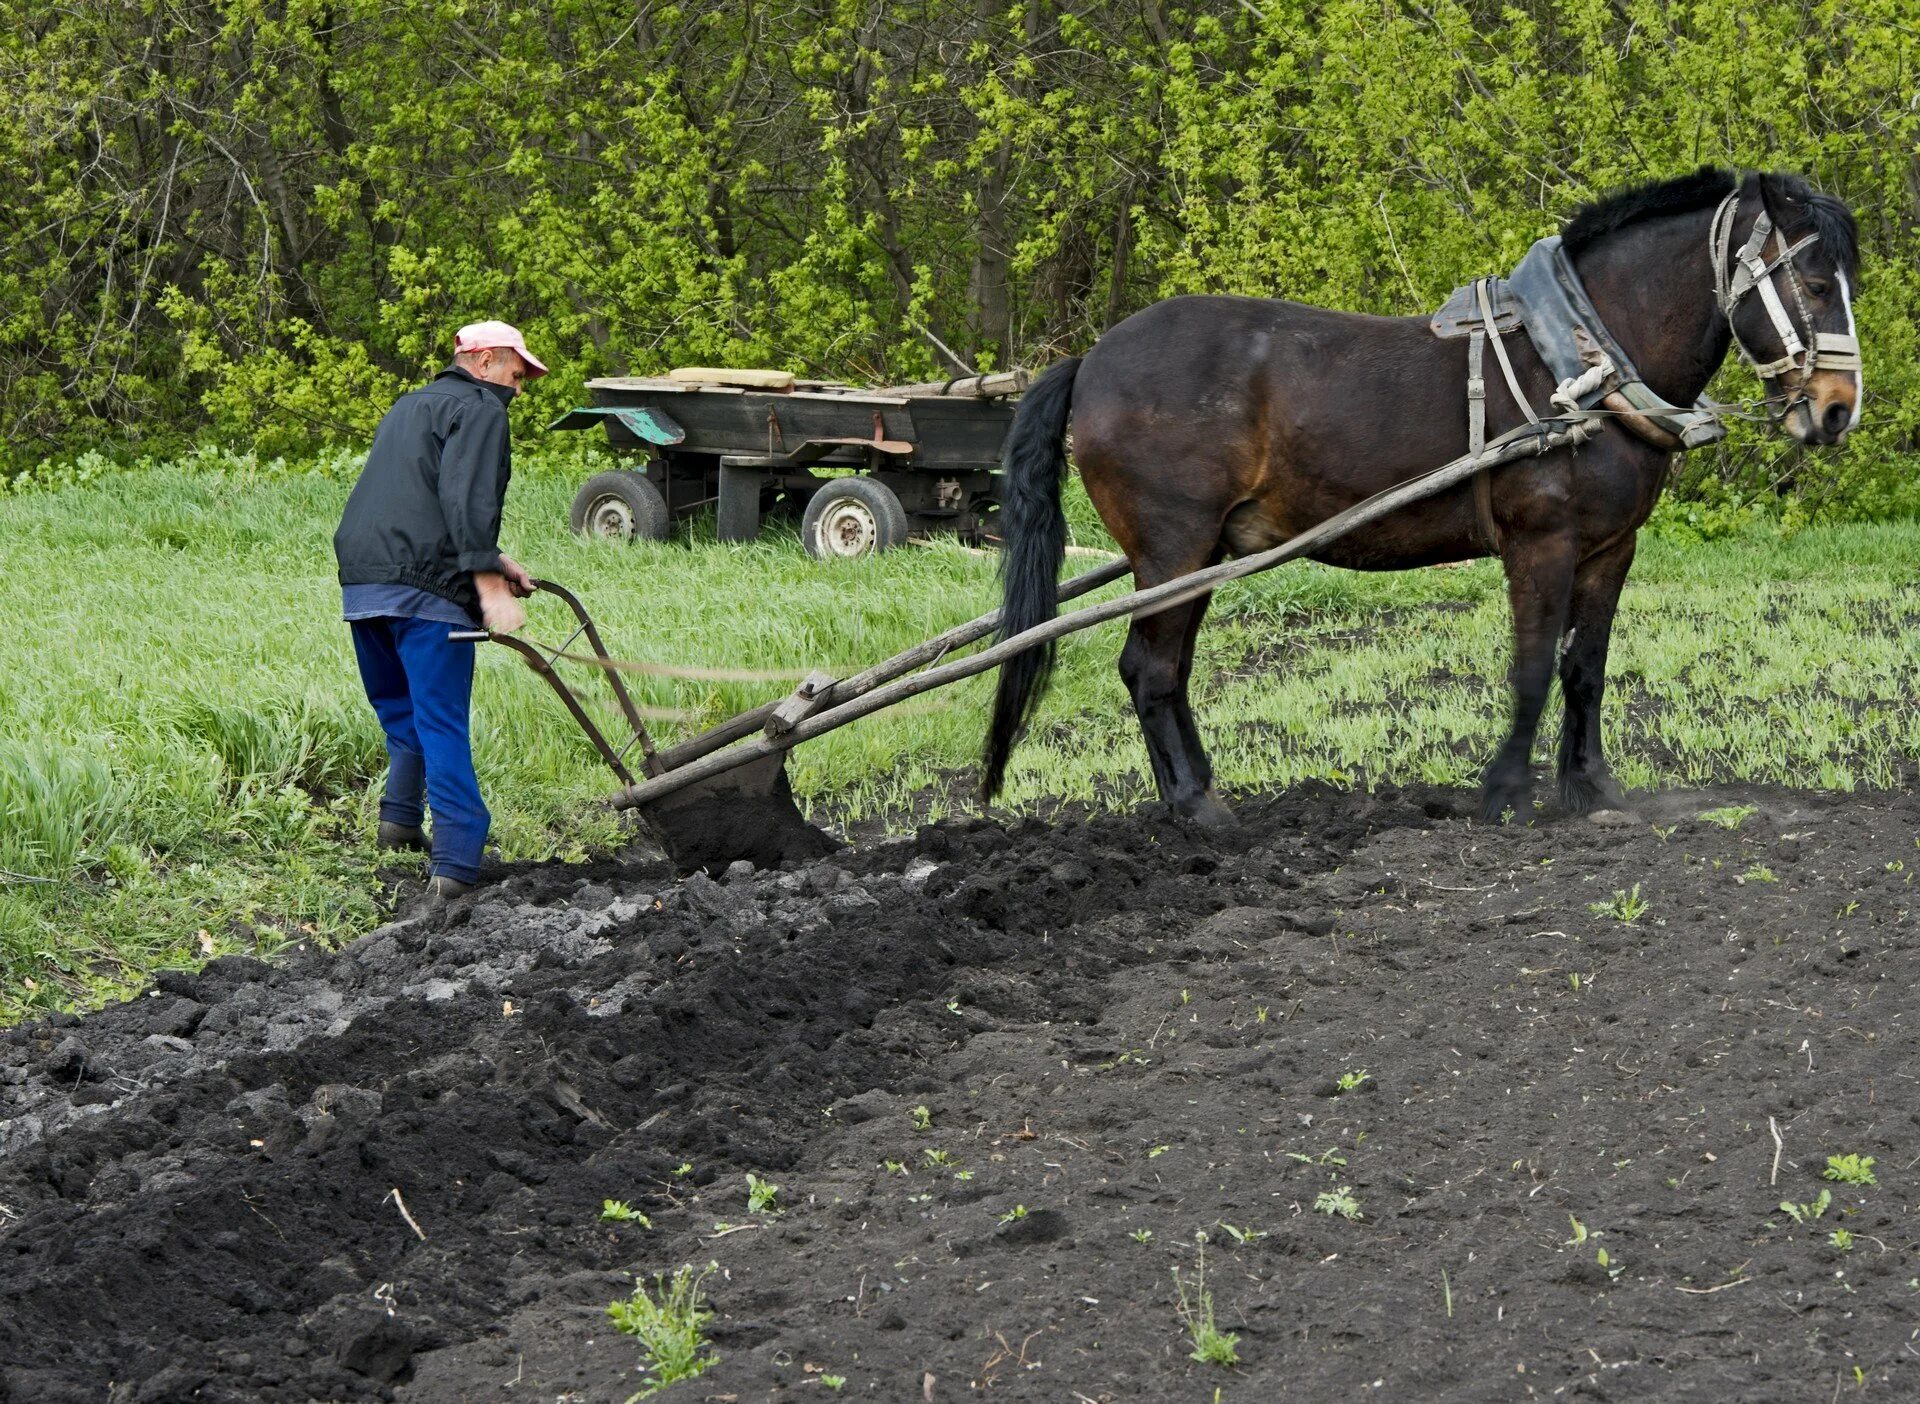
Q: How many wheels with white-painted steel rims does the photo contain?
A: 2